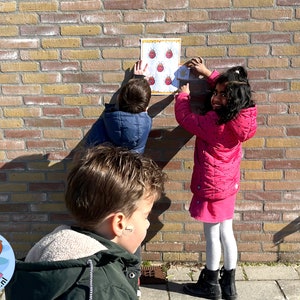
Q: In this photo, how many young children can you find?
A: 3